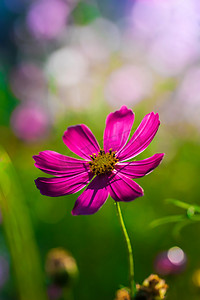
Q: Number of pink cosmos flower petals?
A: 8